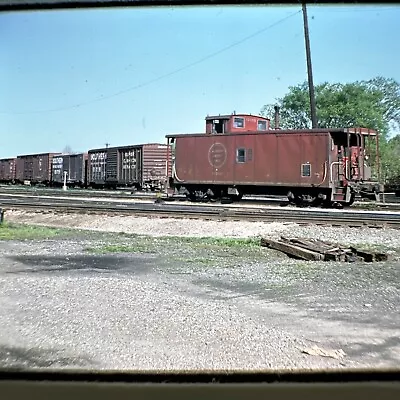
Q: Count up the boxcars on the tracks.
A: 4